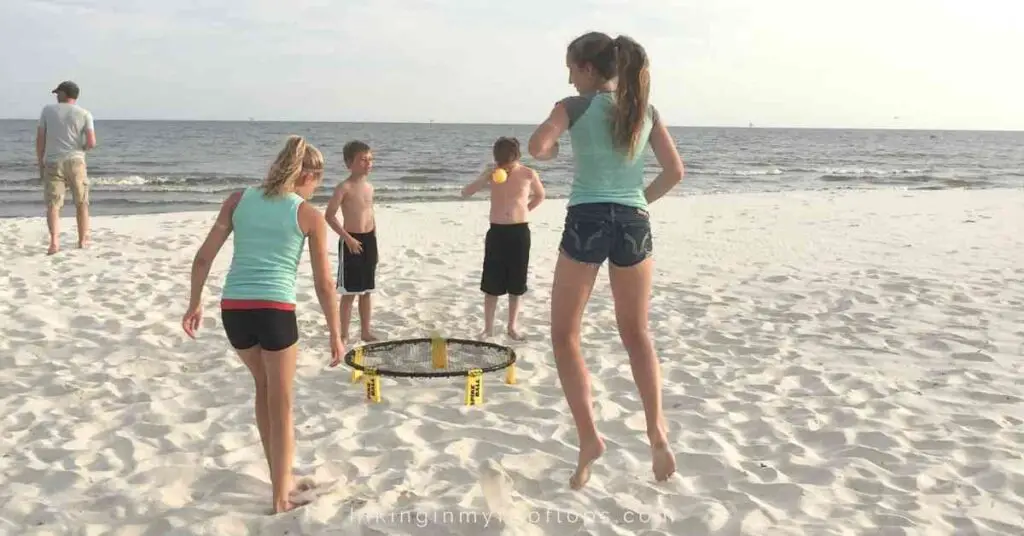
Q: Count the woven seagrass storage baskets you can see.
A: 0